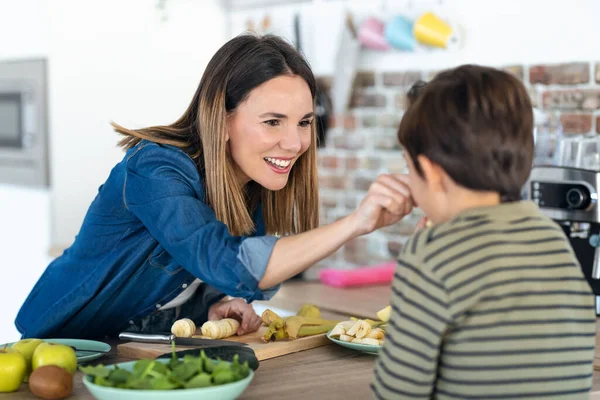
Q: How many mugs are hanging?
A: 3